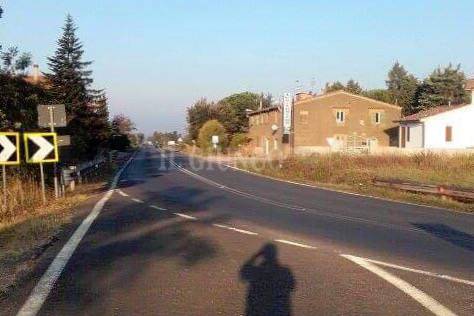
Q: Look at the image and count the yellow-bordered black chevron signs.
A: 2